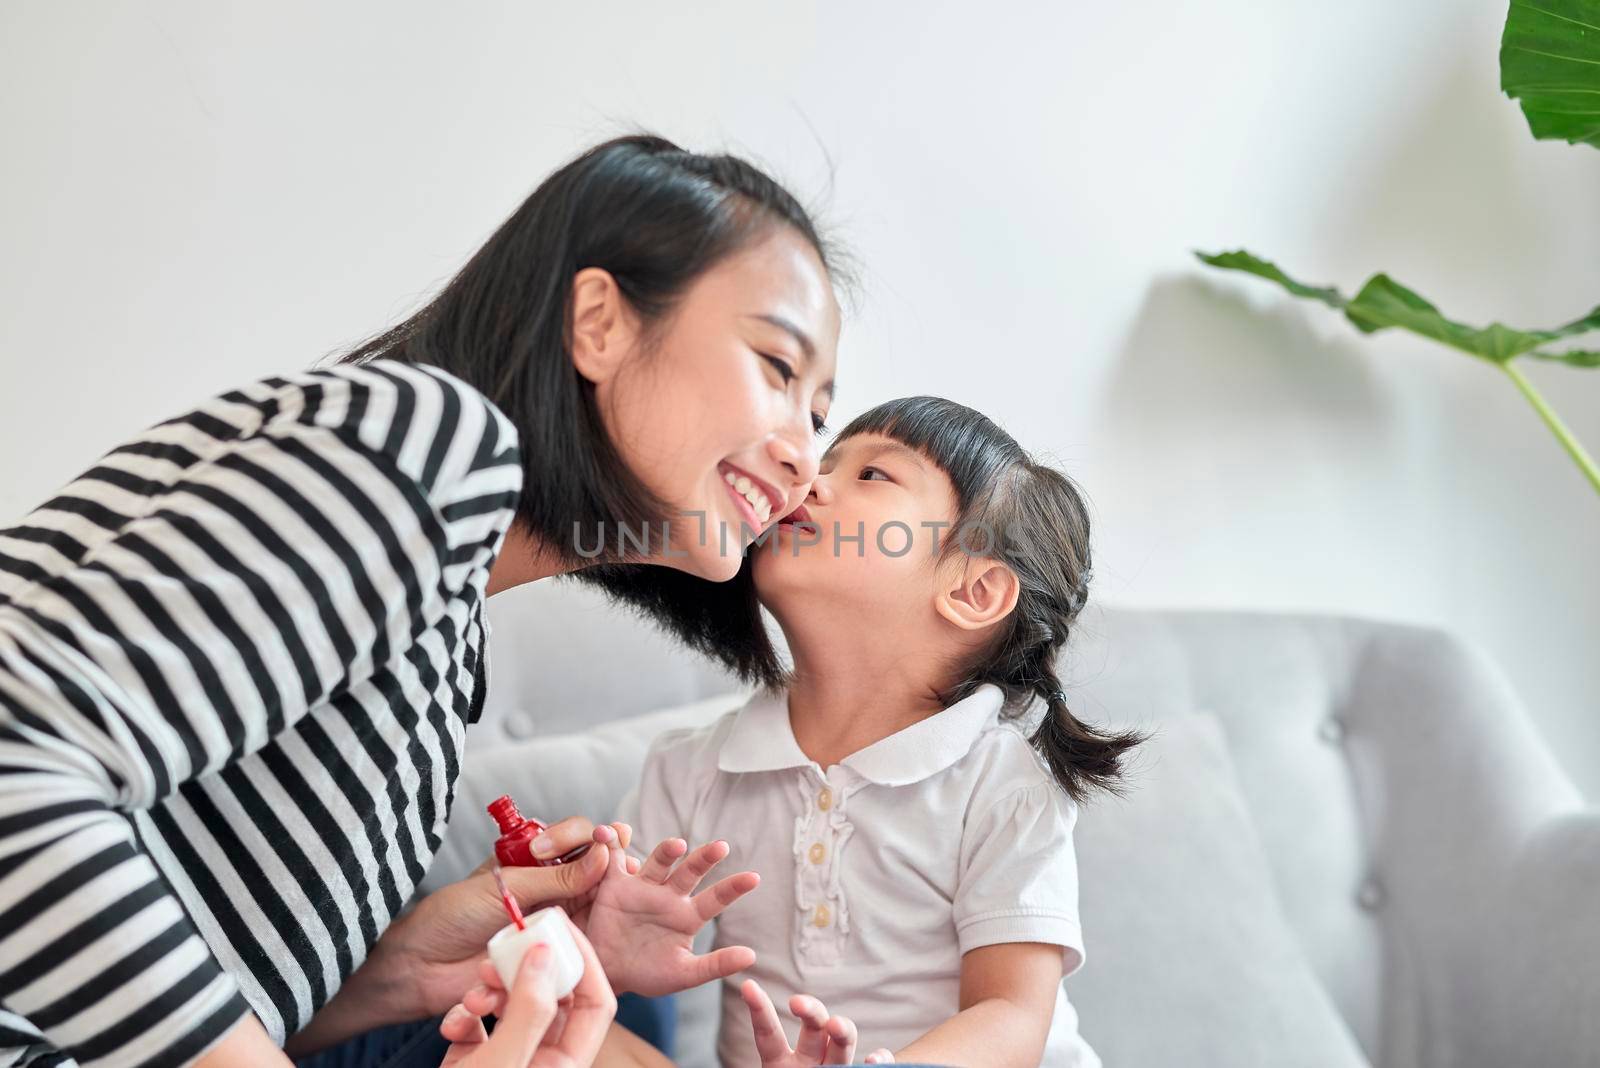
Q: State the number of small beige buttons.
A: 3